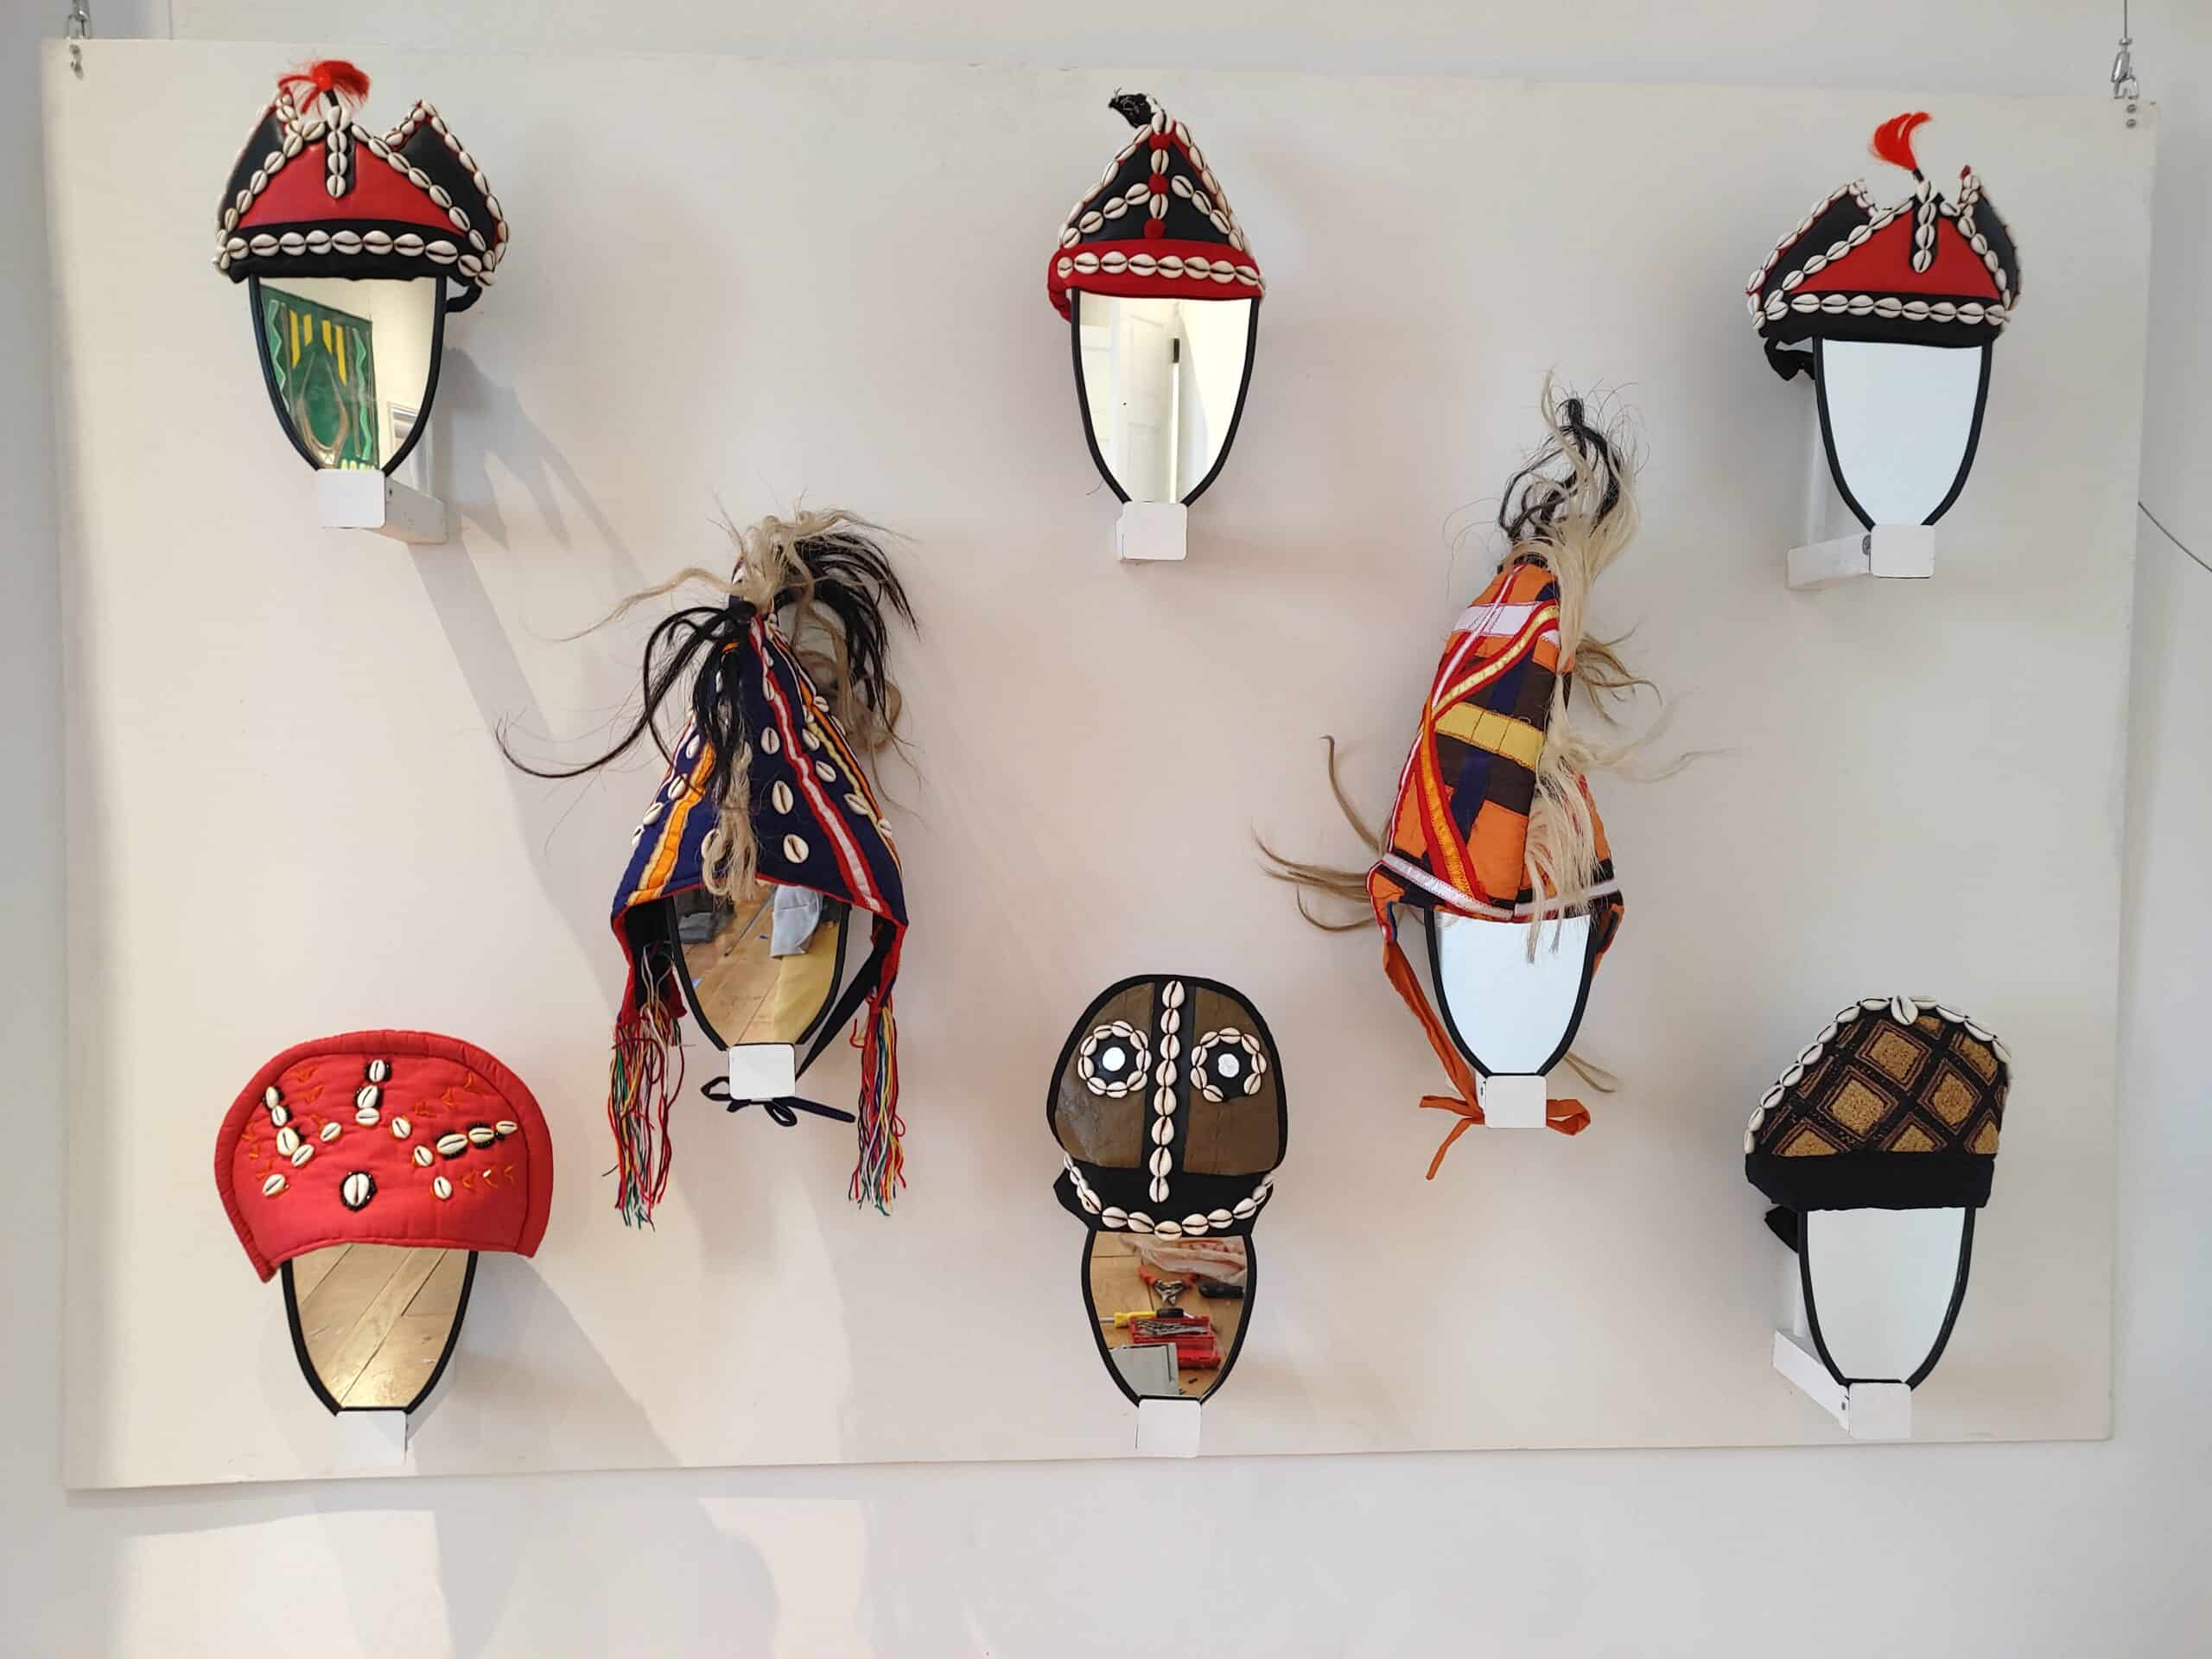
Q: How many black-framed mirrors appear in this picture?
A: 8